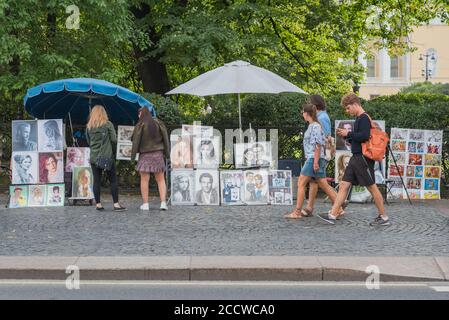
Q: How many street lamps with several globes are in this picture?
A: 1